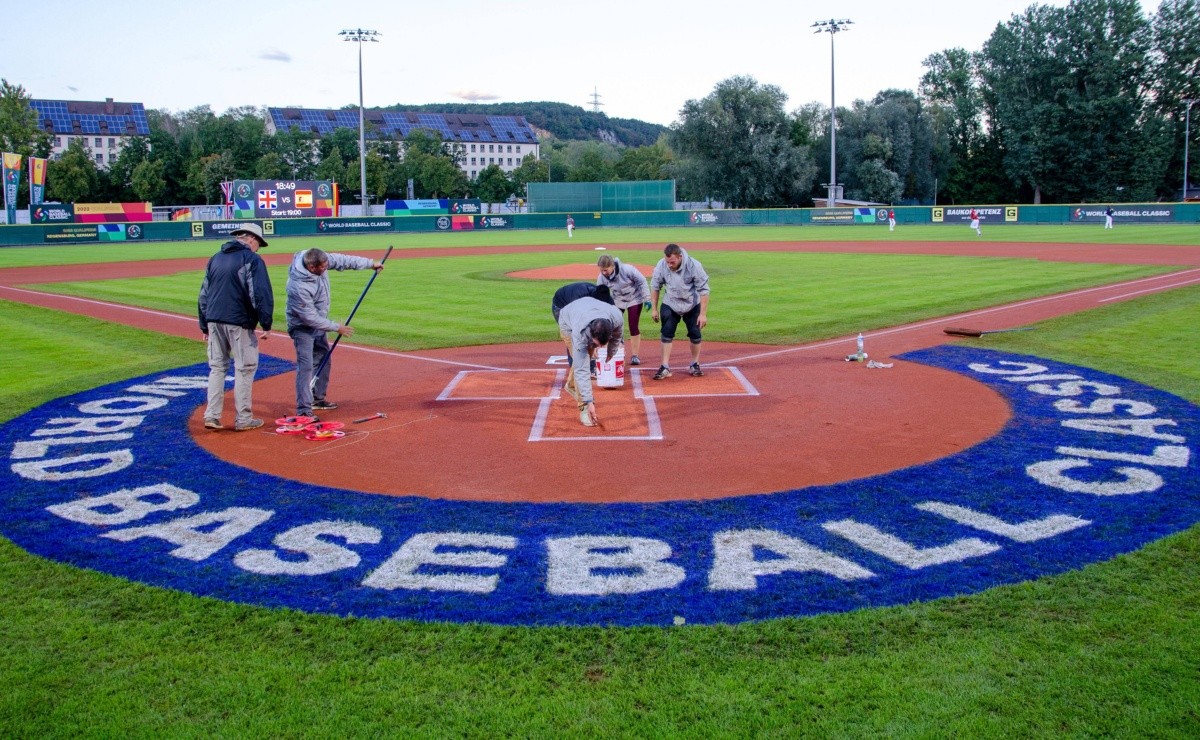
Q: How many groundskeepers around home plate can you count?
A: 6